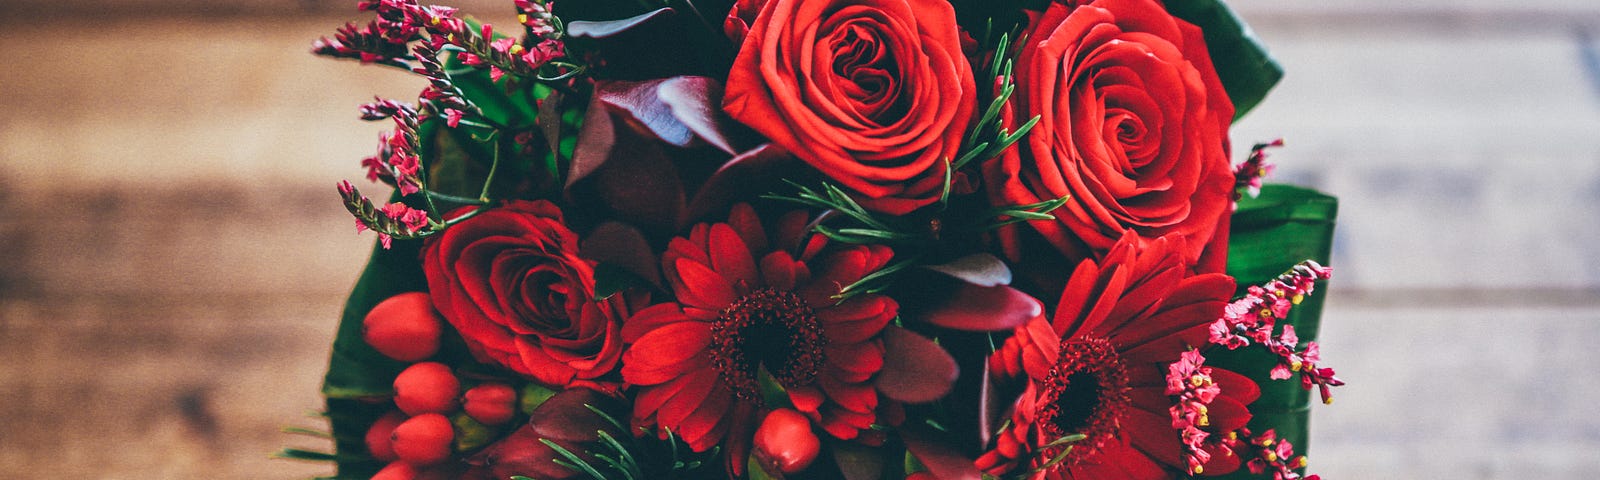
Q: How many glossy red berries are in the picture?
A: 7